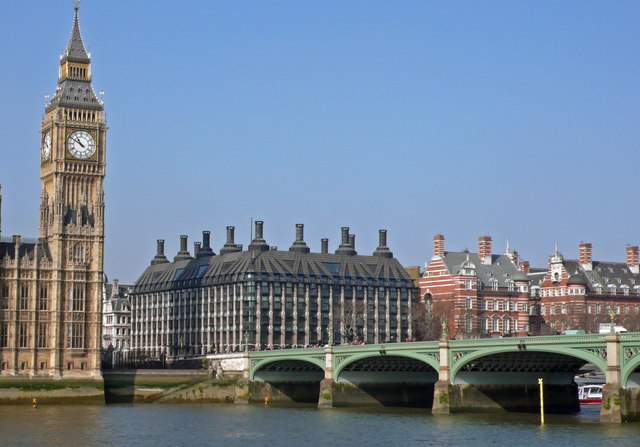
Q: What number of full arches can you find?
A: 3